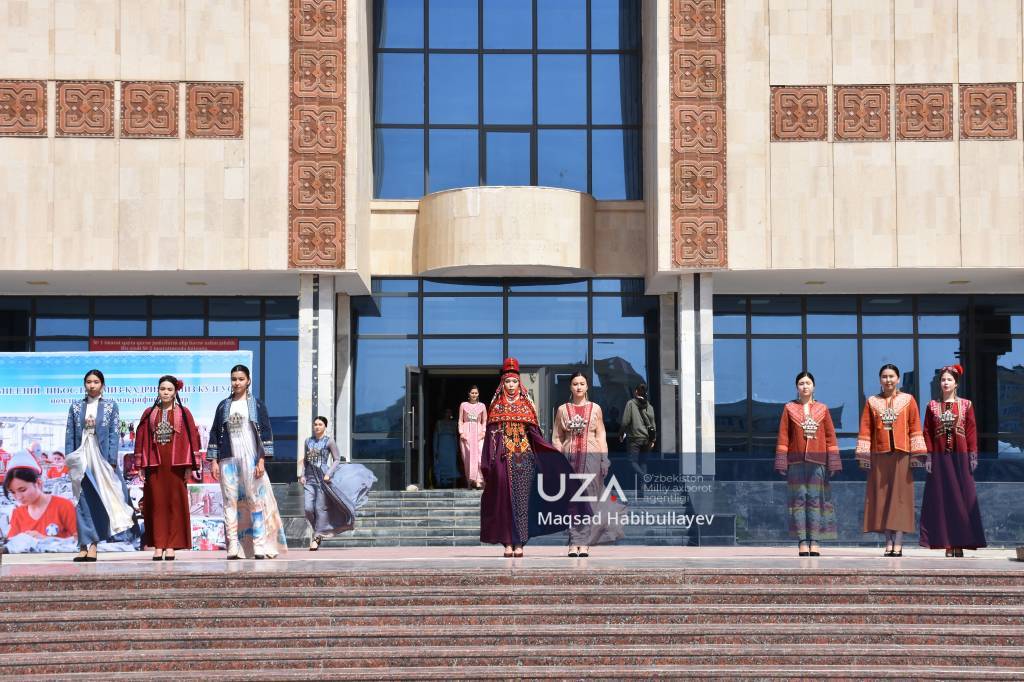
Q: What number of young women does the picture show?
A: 10